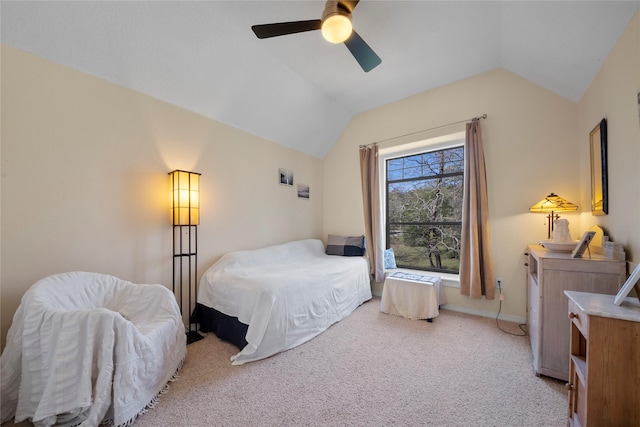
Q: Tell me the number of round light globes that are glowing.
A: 1